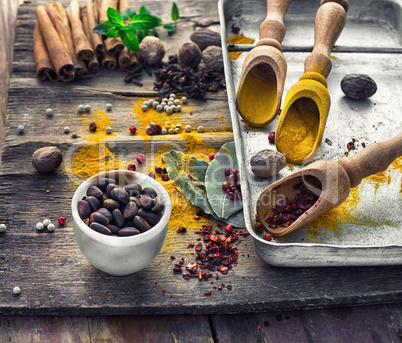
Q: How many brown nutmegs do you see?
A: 7